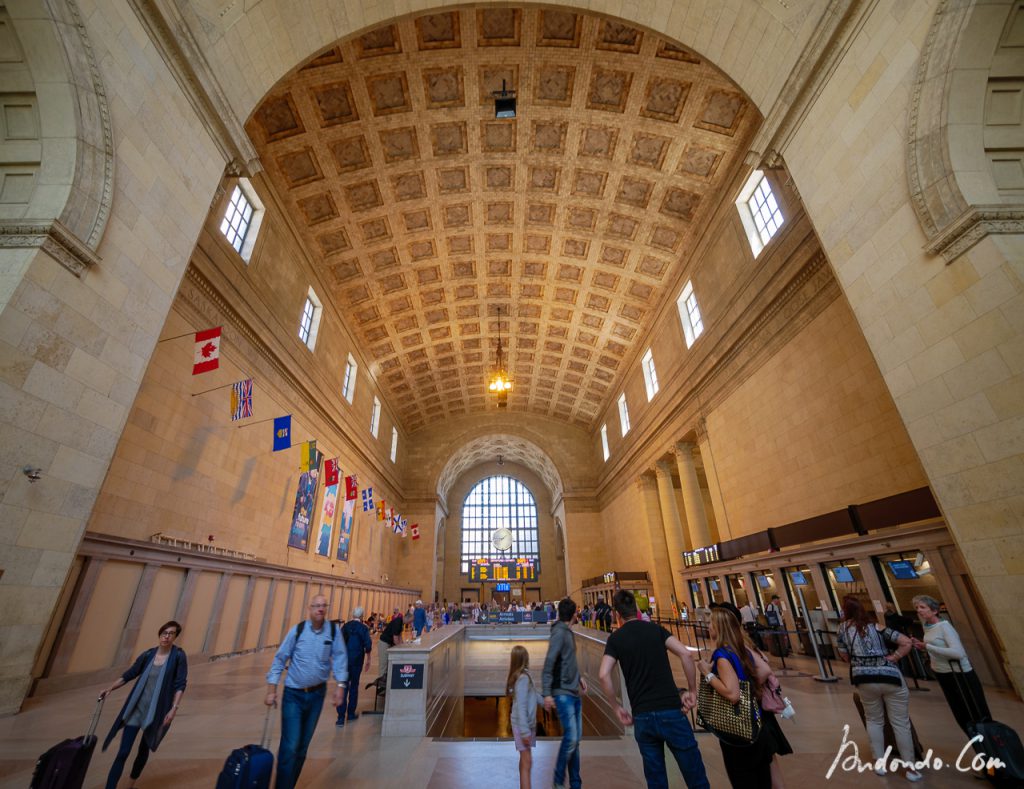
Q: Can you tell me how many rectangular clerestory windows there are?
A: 10